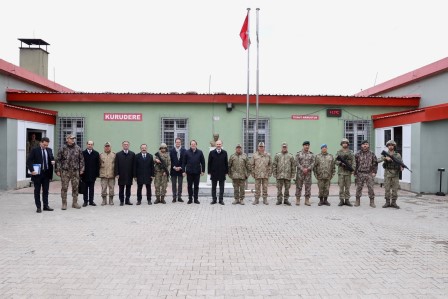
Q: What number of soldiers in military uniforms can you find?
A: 11